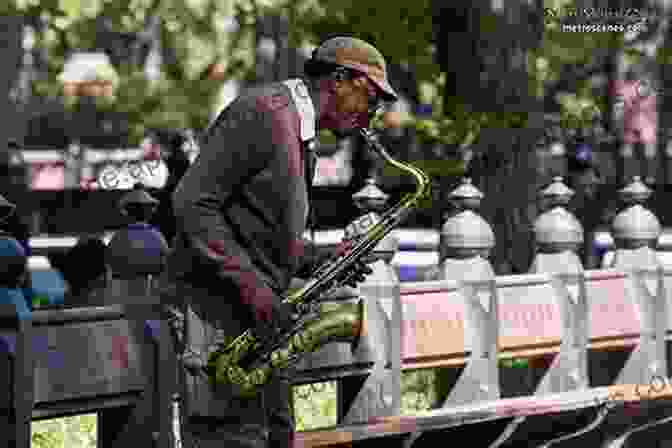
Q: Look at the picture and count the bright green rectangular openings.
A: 3